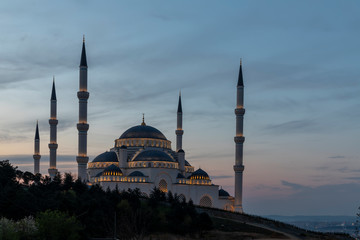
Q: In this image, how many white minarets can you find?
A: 5